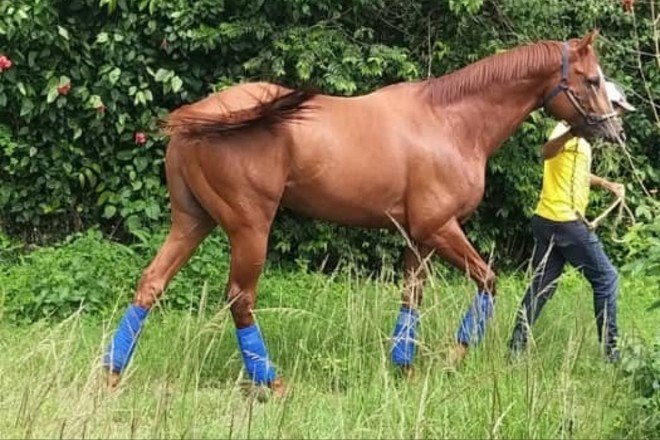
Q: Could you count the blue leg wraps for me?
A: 4